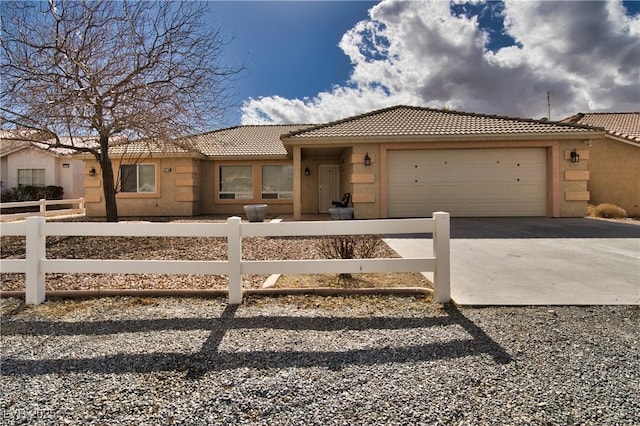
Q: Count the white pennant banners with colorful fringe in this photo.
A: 0